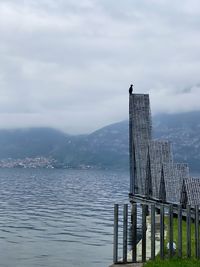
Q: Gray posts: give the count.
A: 10